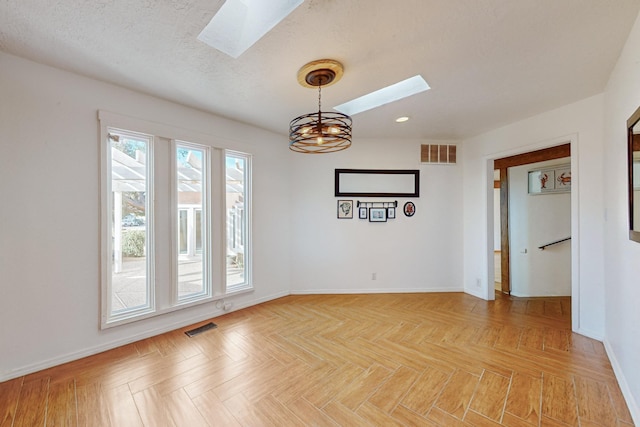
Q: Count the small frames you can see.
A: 5